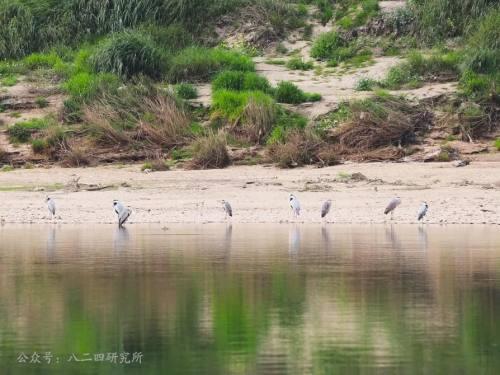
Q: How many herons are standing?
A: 7